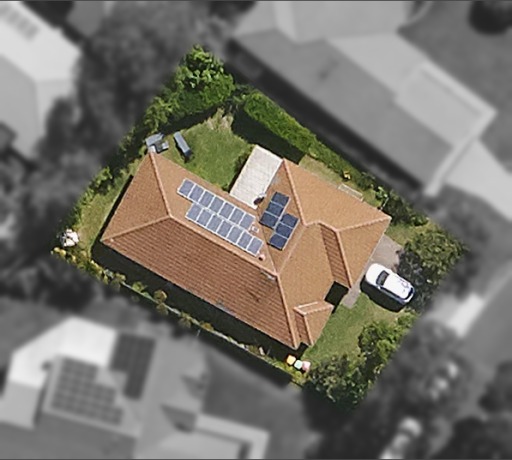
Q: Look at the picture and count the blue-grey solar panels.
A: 14